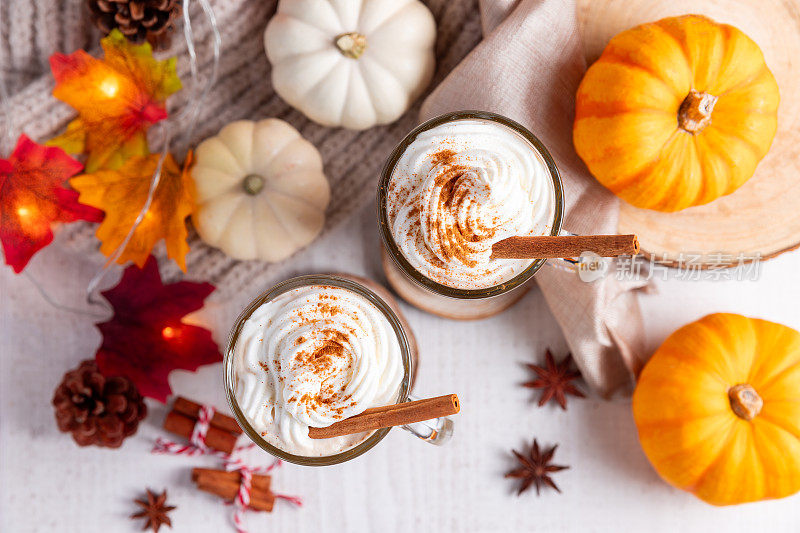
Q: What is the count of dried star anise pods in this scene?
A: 3